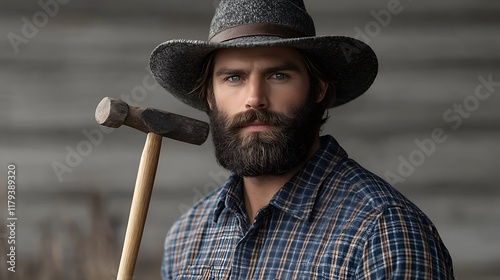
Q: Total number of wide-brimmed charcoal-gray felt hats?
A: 1